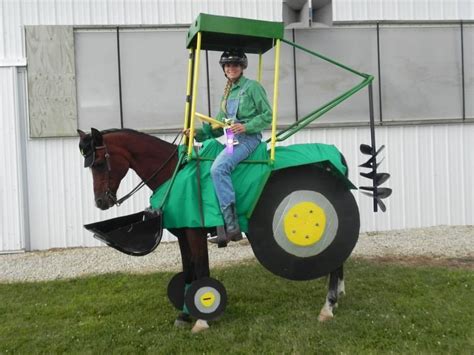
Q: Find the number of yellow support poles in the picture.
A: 4